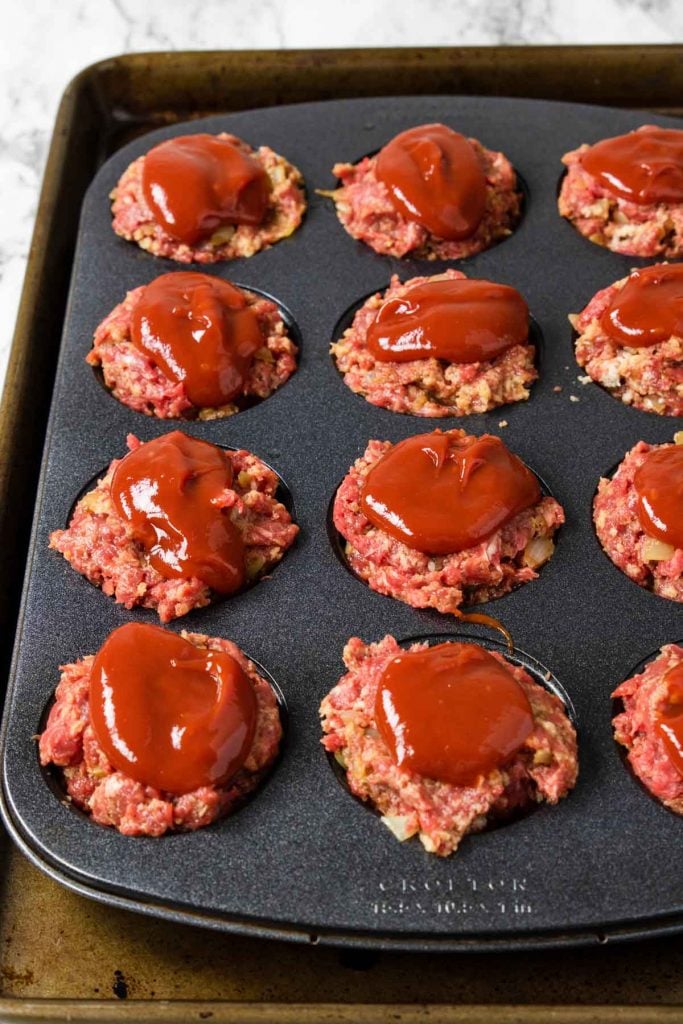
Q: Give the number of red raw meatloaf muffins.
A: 12